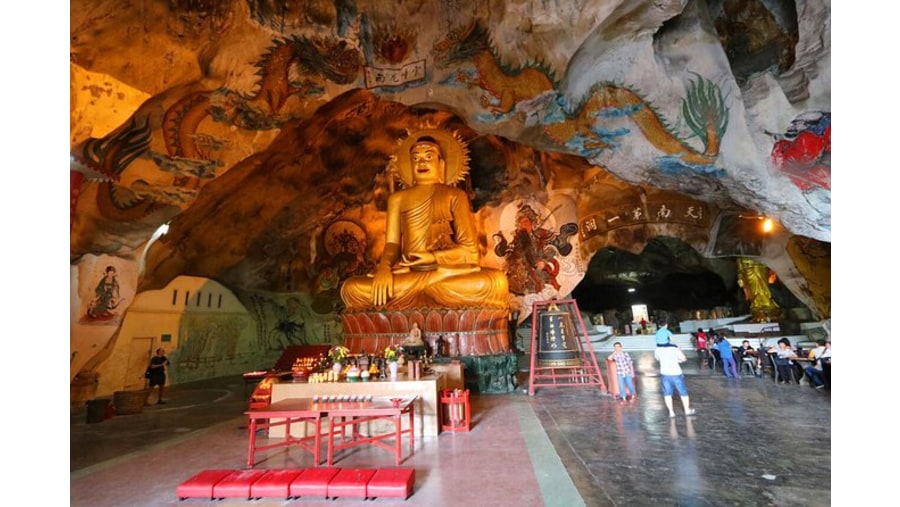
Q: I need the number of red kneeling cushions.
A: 6